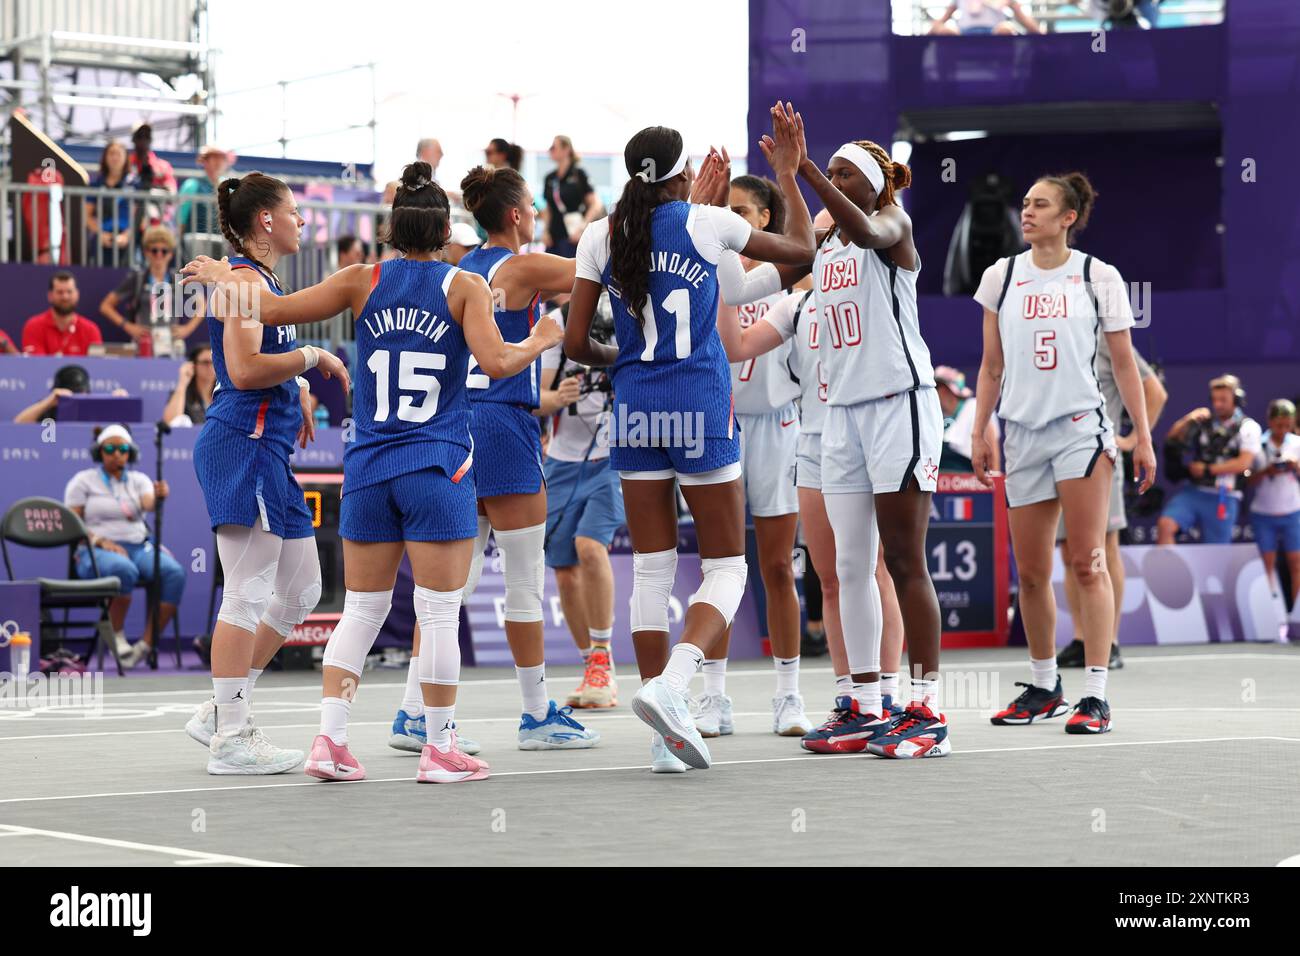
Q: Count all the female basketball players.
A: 8